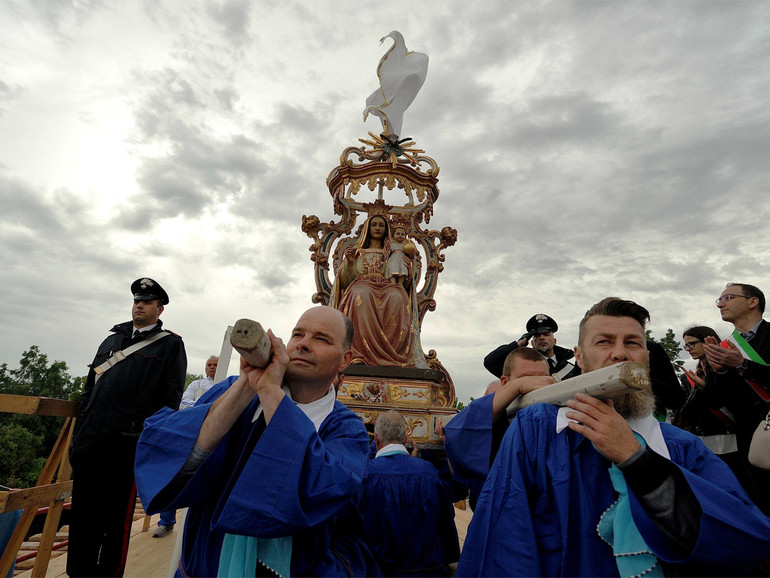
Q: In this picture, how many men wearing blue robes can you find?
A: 4